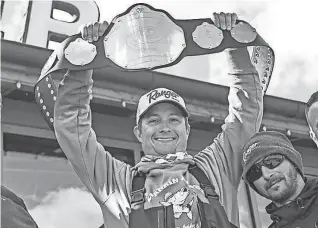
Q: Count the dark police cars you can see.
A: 0